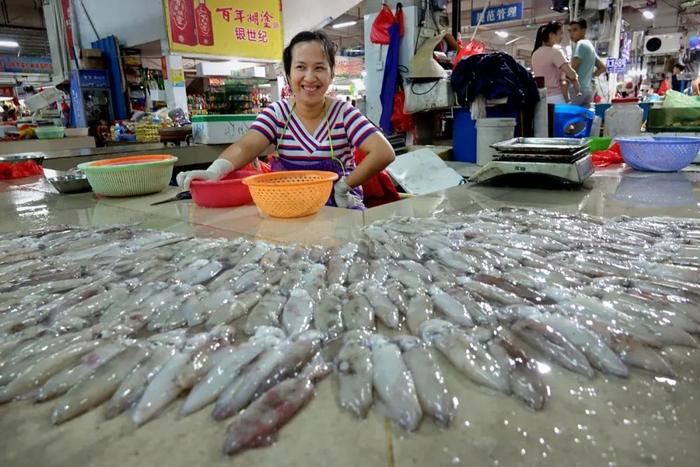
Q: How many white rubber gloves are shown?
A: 2